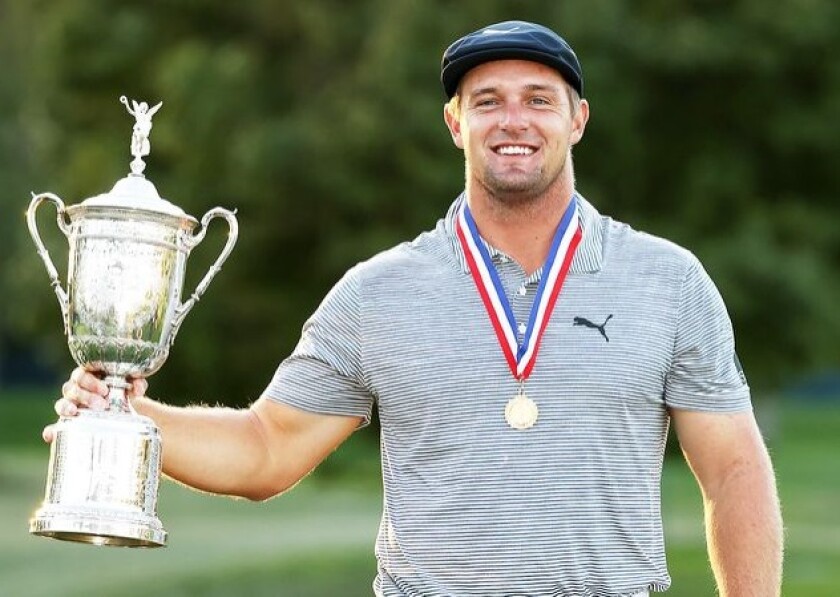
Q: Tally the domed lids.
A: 1